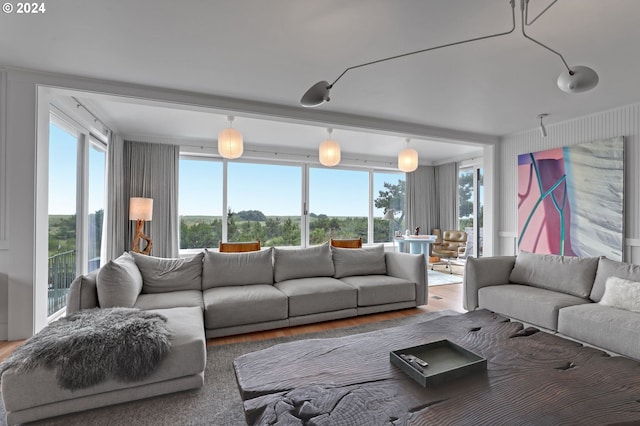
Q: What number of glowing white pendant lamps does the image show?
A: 3